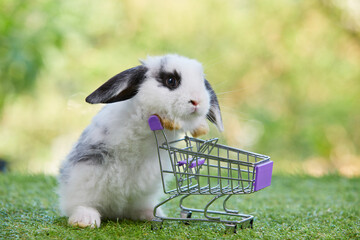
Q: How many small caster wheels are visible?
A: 4